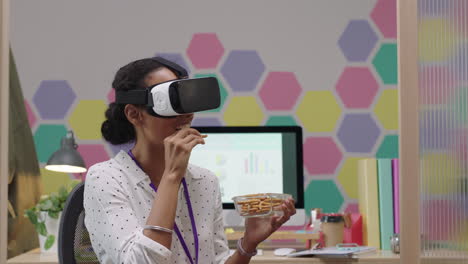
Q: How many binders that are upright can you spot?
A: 3